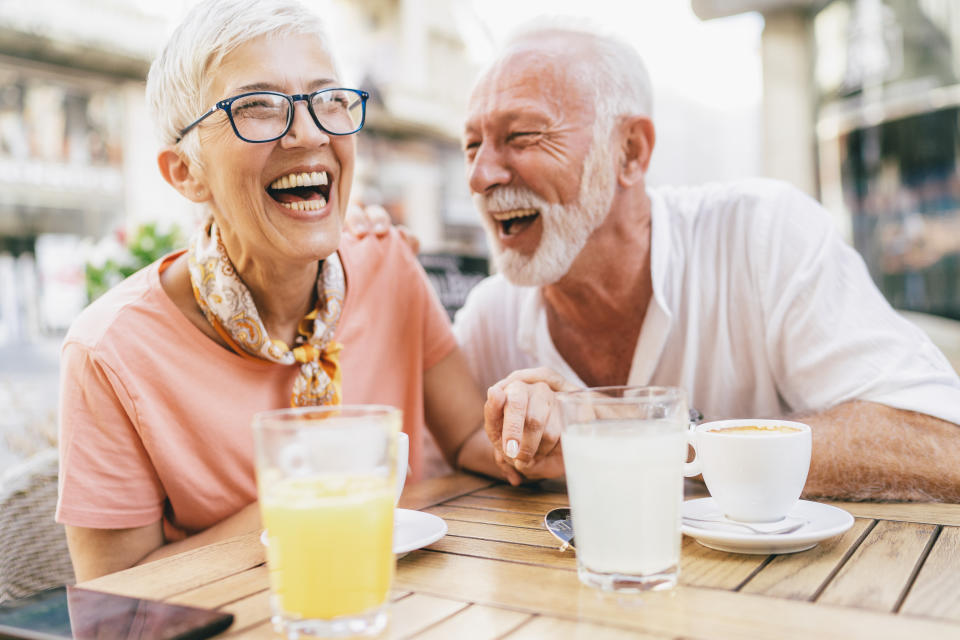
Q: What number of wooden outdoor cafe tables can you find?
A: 1